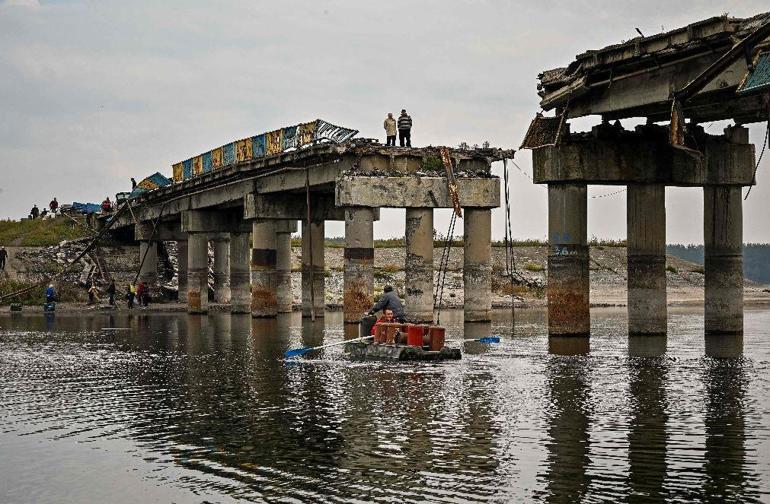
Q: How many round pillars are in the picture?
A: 14